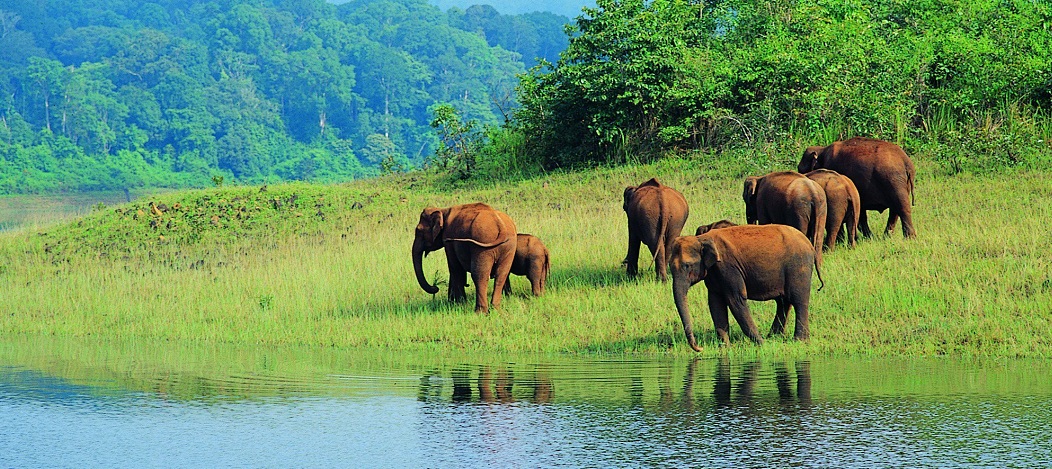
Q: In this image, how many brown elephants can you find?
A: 8